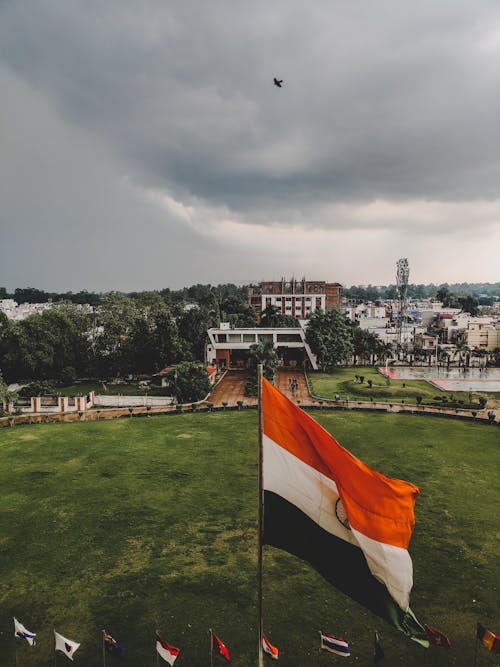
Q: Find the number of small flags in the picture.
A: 10